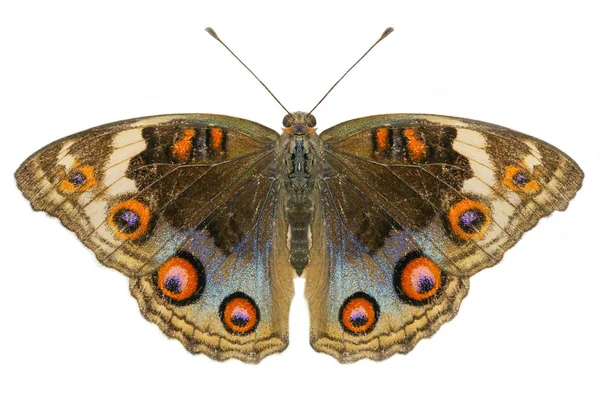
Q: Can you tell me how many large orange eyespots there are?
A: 6